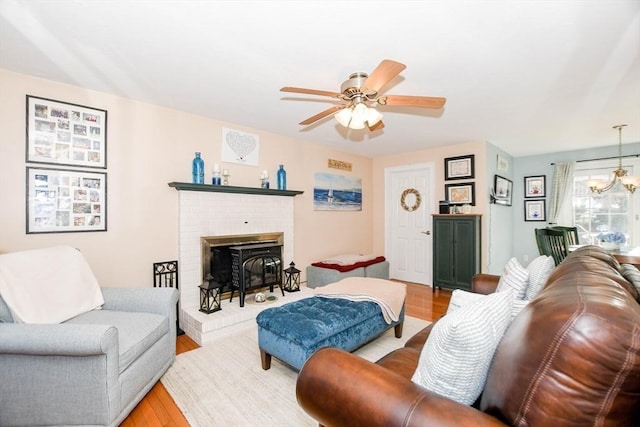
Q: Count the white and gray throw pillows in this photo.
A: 4